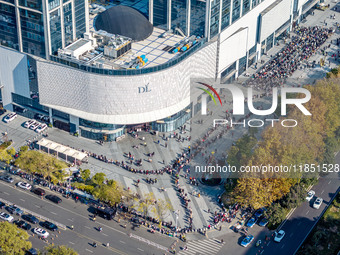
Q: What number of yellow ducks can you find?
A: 0